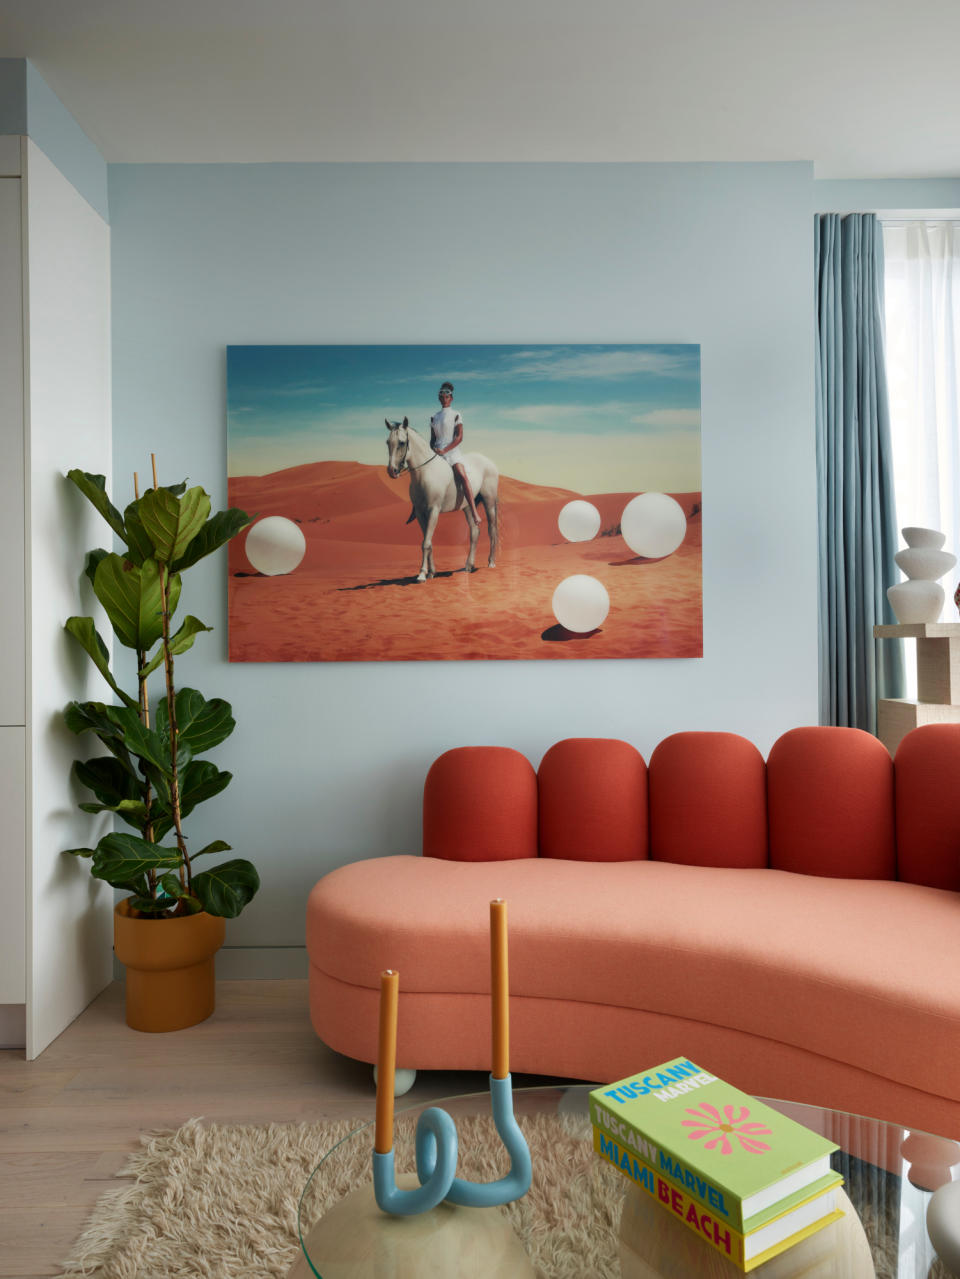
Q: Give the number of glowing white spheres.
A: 4